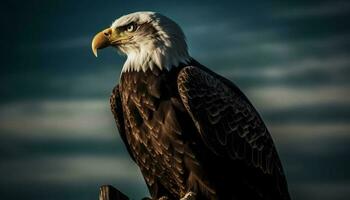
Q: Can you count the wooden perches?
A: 1